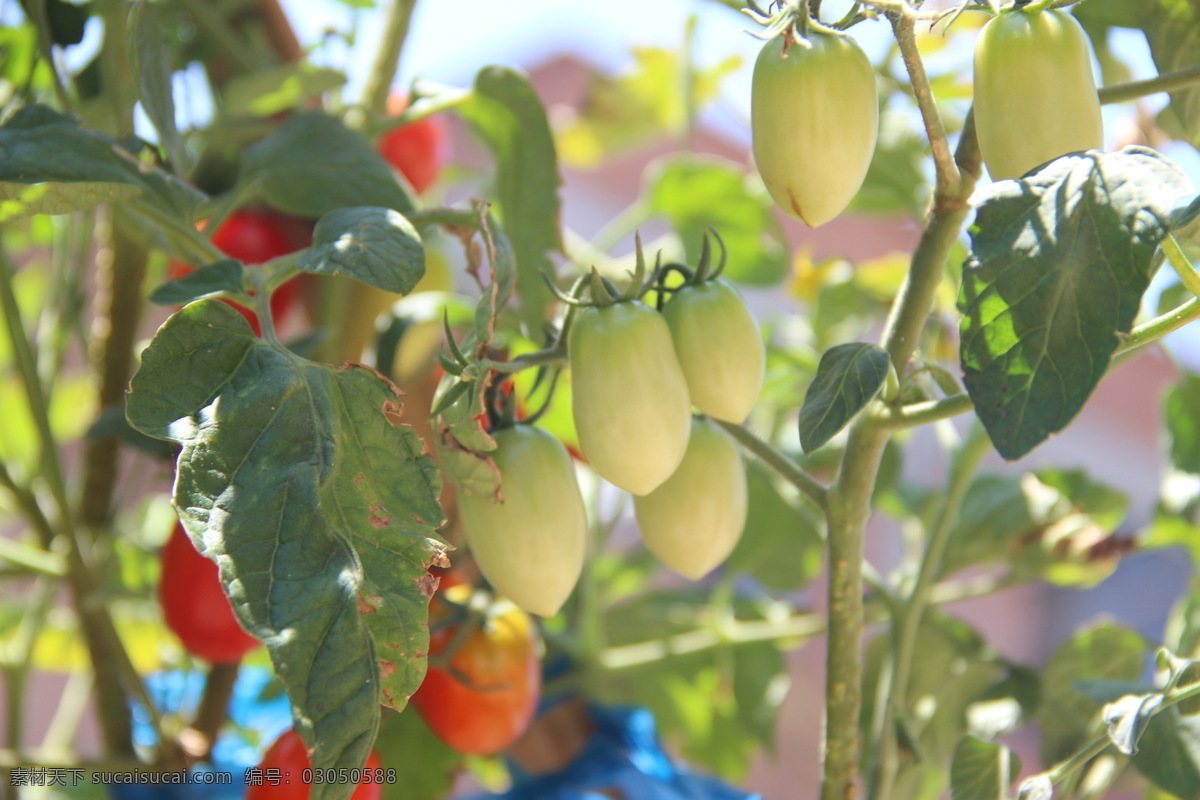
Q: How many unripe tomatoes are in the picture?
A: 6